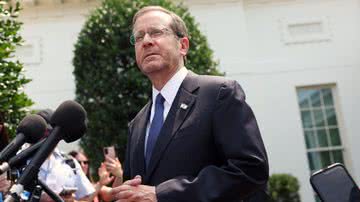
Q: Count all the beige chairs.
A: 0